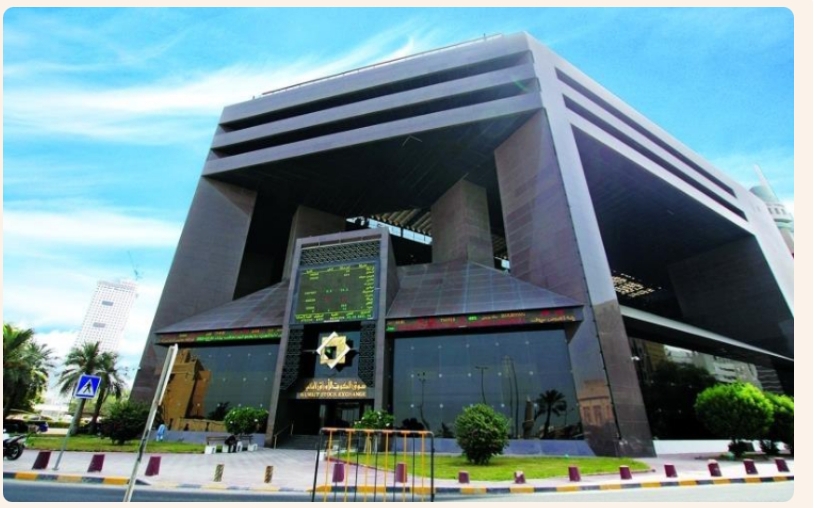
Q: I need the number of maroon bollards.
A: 13